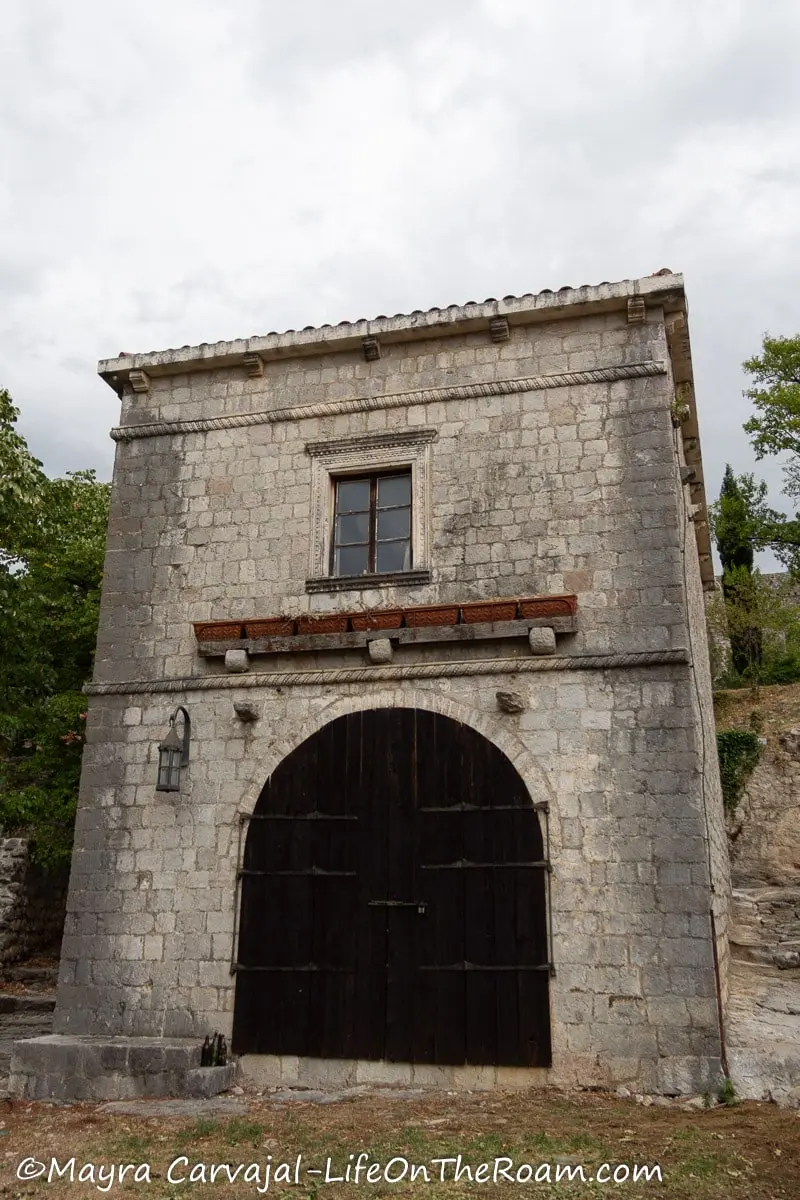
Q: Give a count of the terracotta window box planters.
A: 7